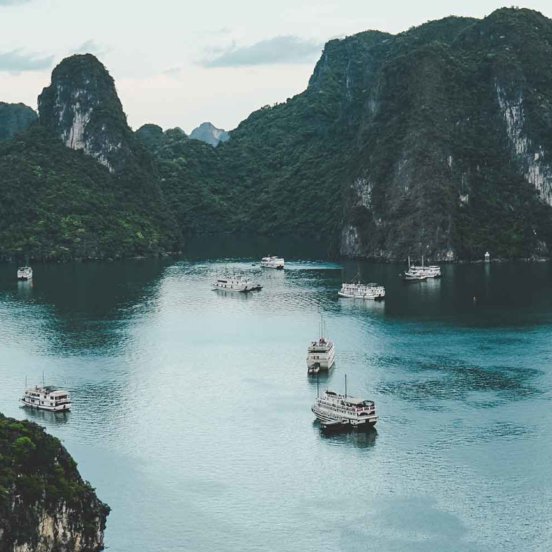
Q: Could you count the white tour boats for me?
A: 8